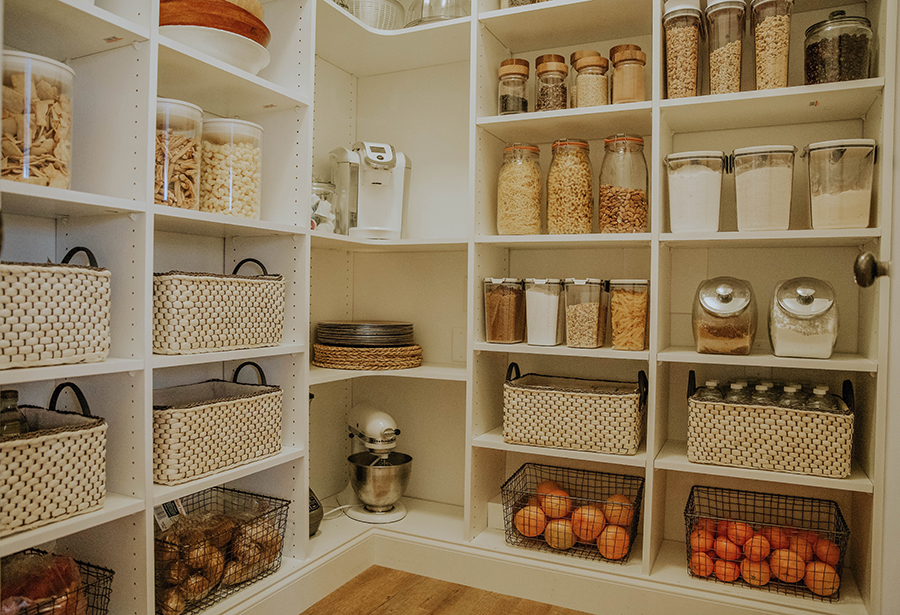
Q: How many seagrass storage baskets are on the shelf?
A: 6